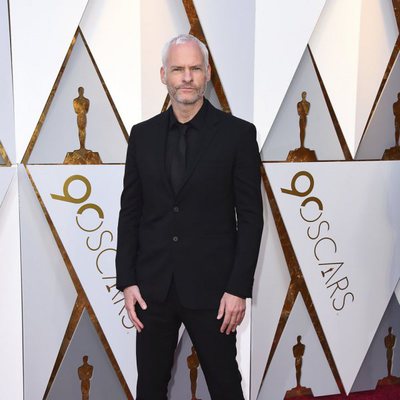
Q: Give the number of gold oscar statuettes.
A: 7